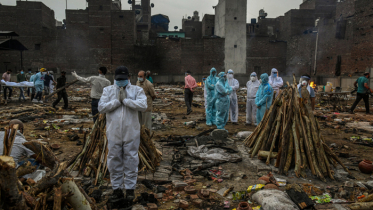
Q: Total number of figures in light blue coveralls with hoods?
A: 3